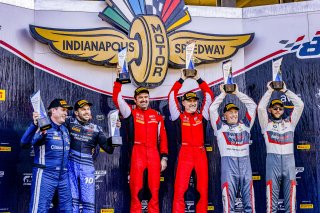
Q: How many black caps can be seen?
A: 6